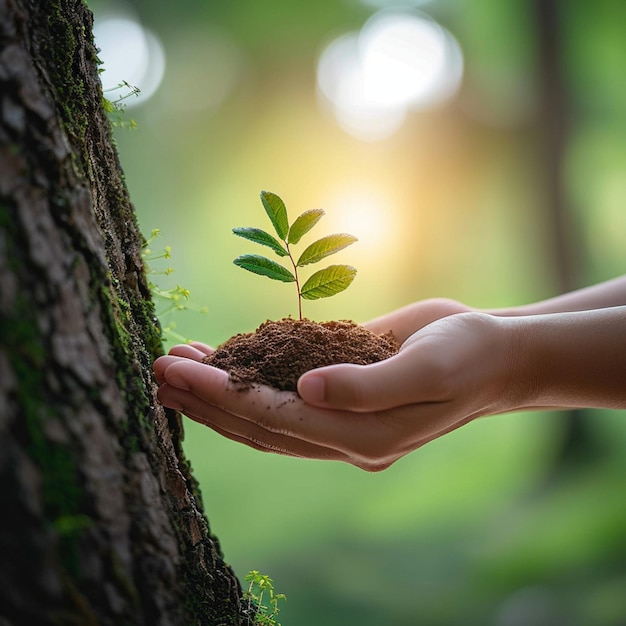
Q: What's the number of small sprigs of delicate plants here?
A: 3